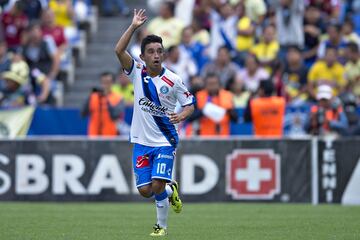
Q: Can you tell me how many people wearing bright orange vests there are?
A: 4